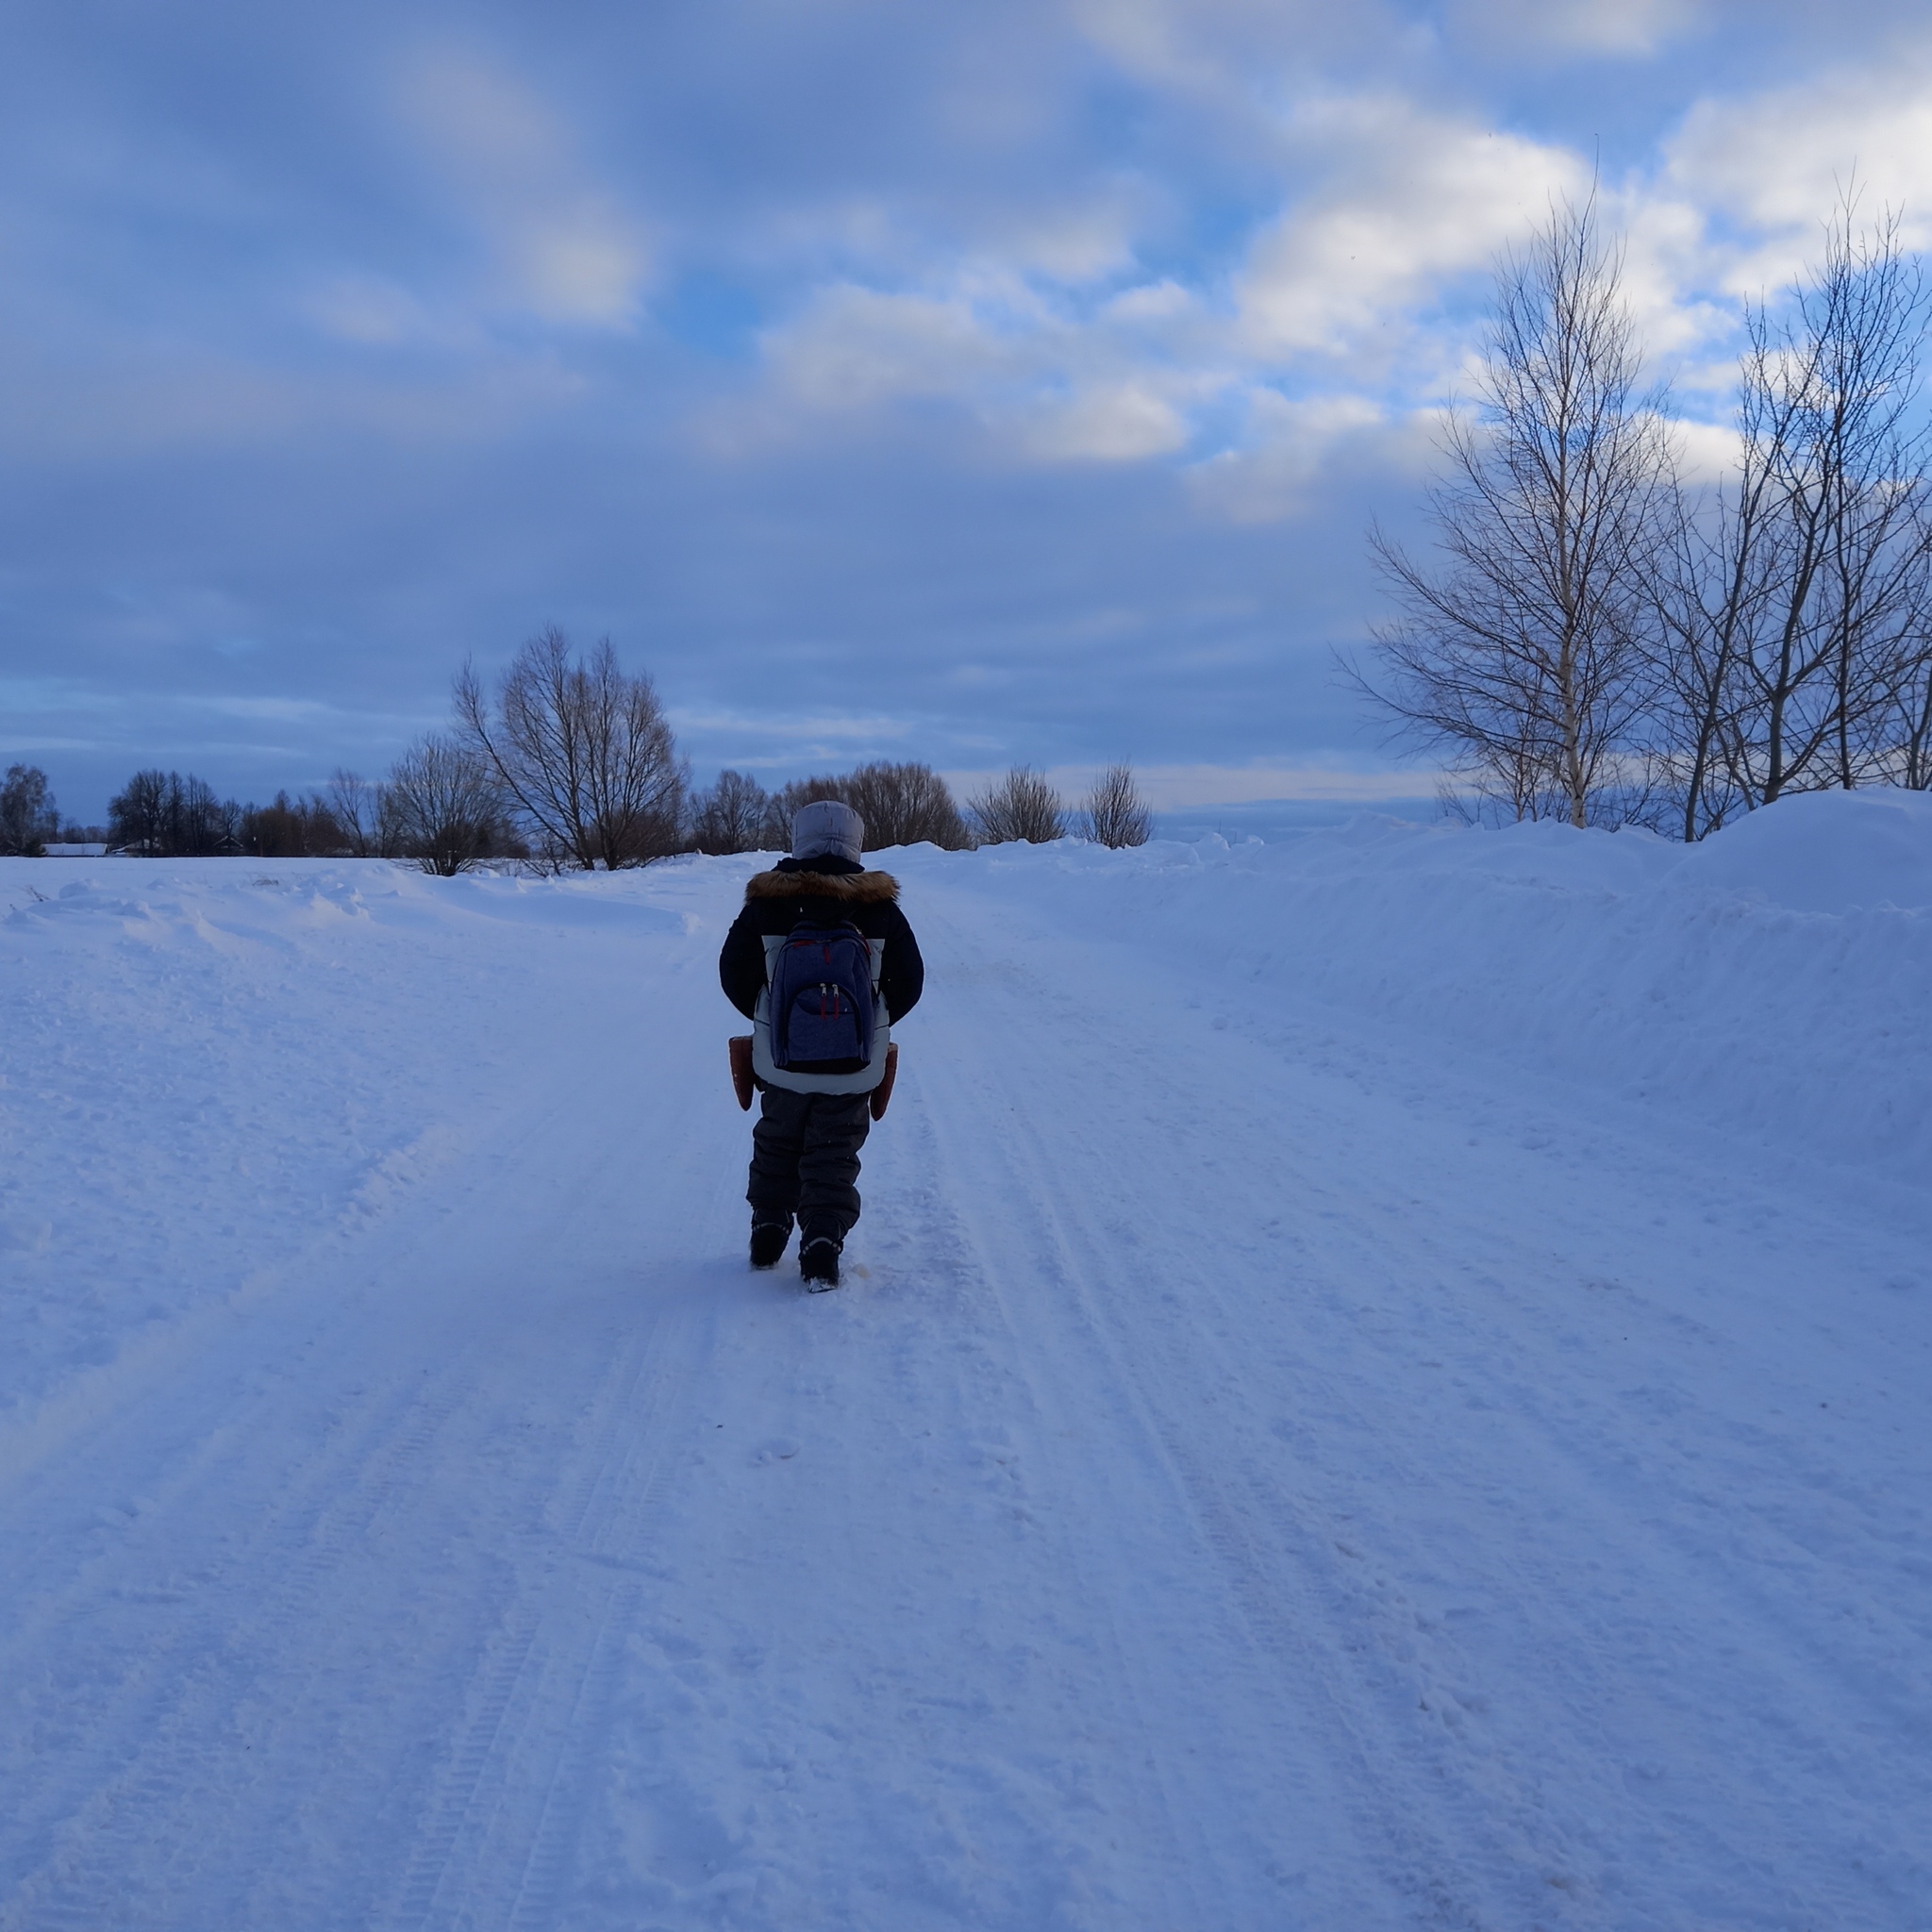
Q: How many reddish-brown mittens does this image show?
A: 2